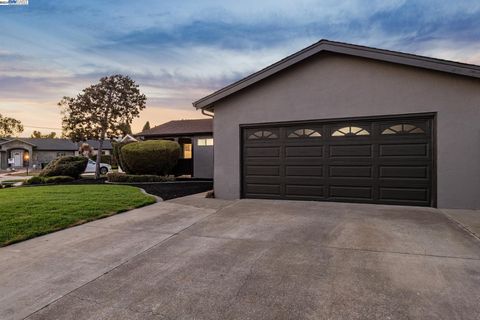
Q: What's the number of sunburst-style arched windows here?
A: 4